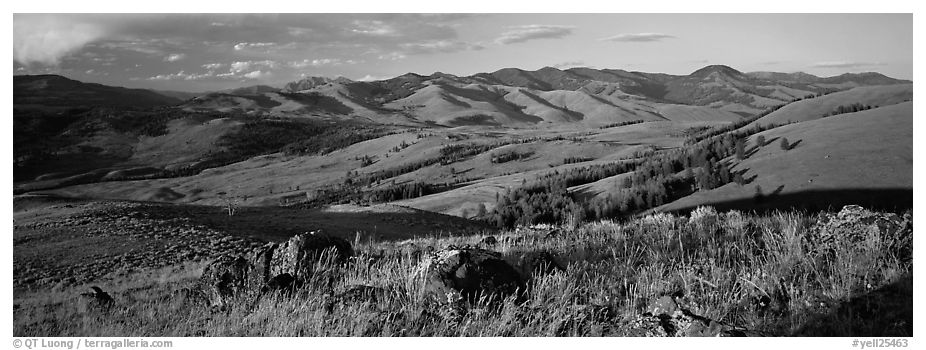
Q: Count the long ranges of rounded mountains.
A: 1